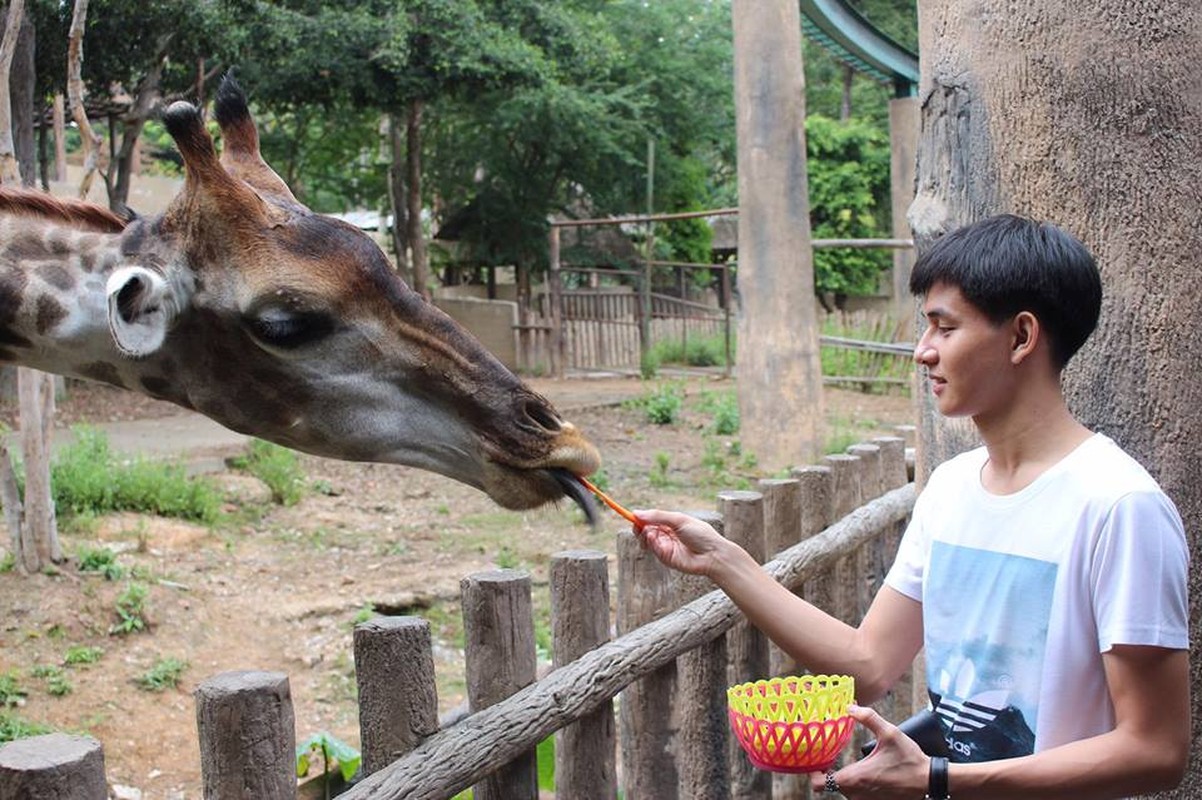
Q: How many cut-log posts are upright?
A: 14